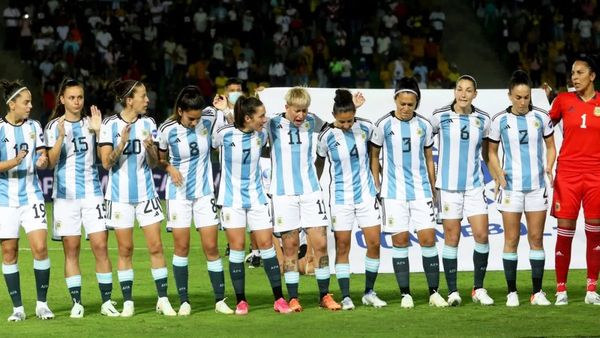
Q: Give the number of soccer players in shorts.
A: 11